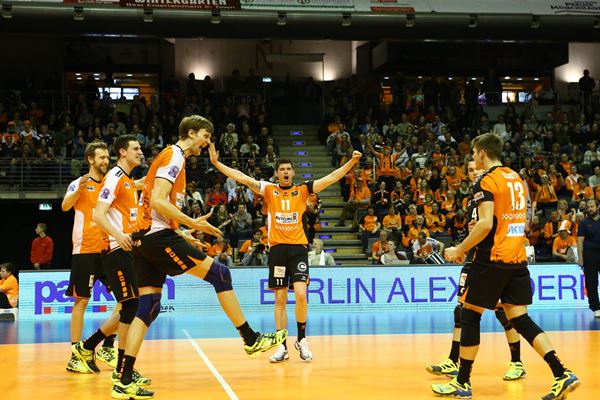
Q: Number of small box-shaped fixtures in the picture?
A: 10